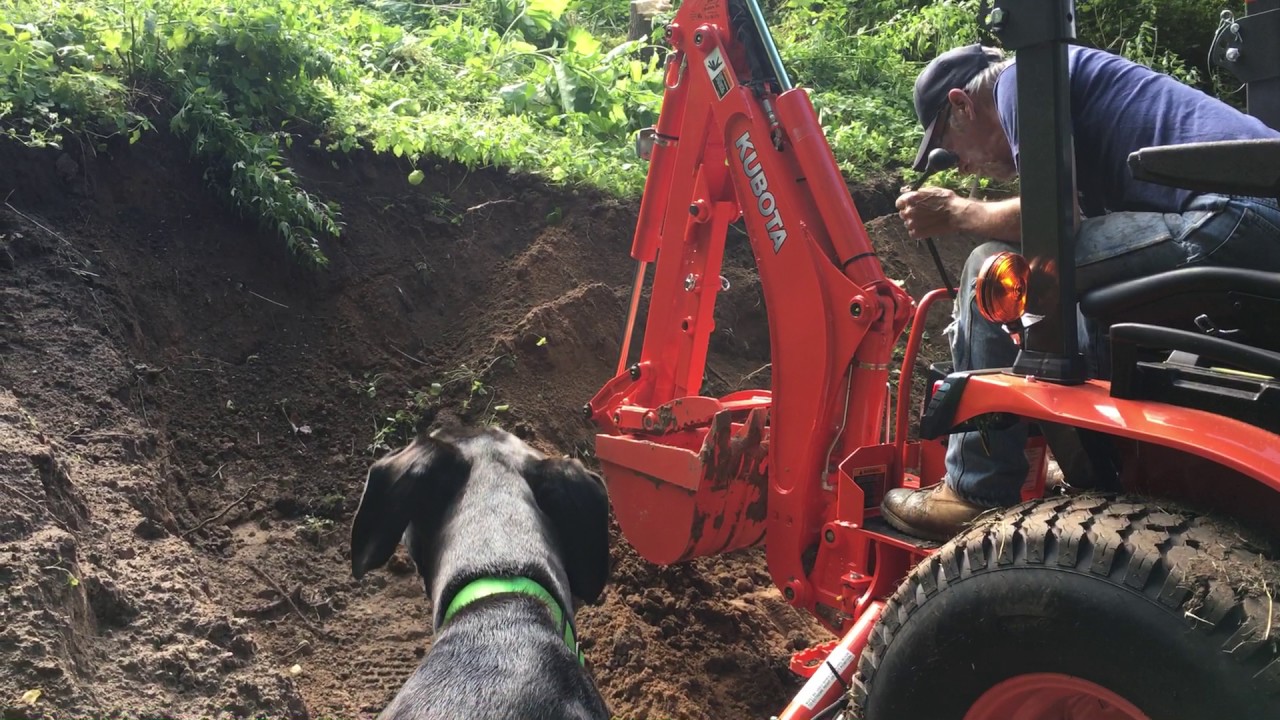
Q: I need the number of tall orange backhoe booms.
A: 1